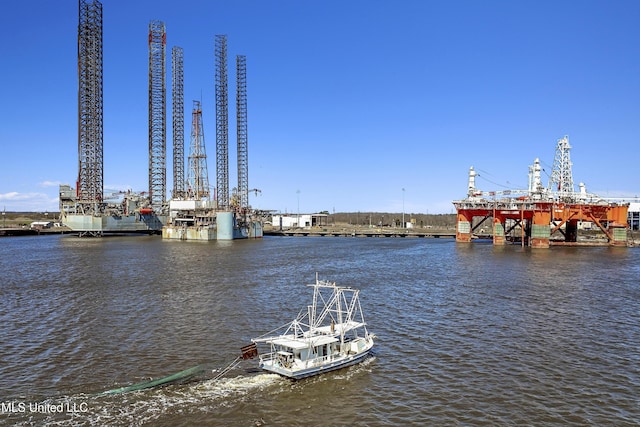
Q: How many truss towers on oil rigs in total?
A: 7